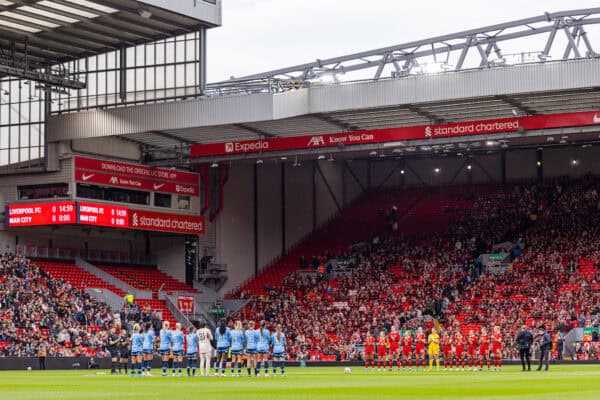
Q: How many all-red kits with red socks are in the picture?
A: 10